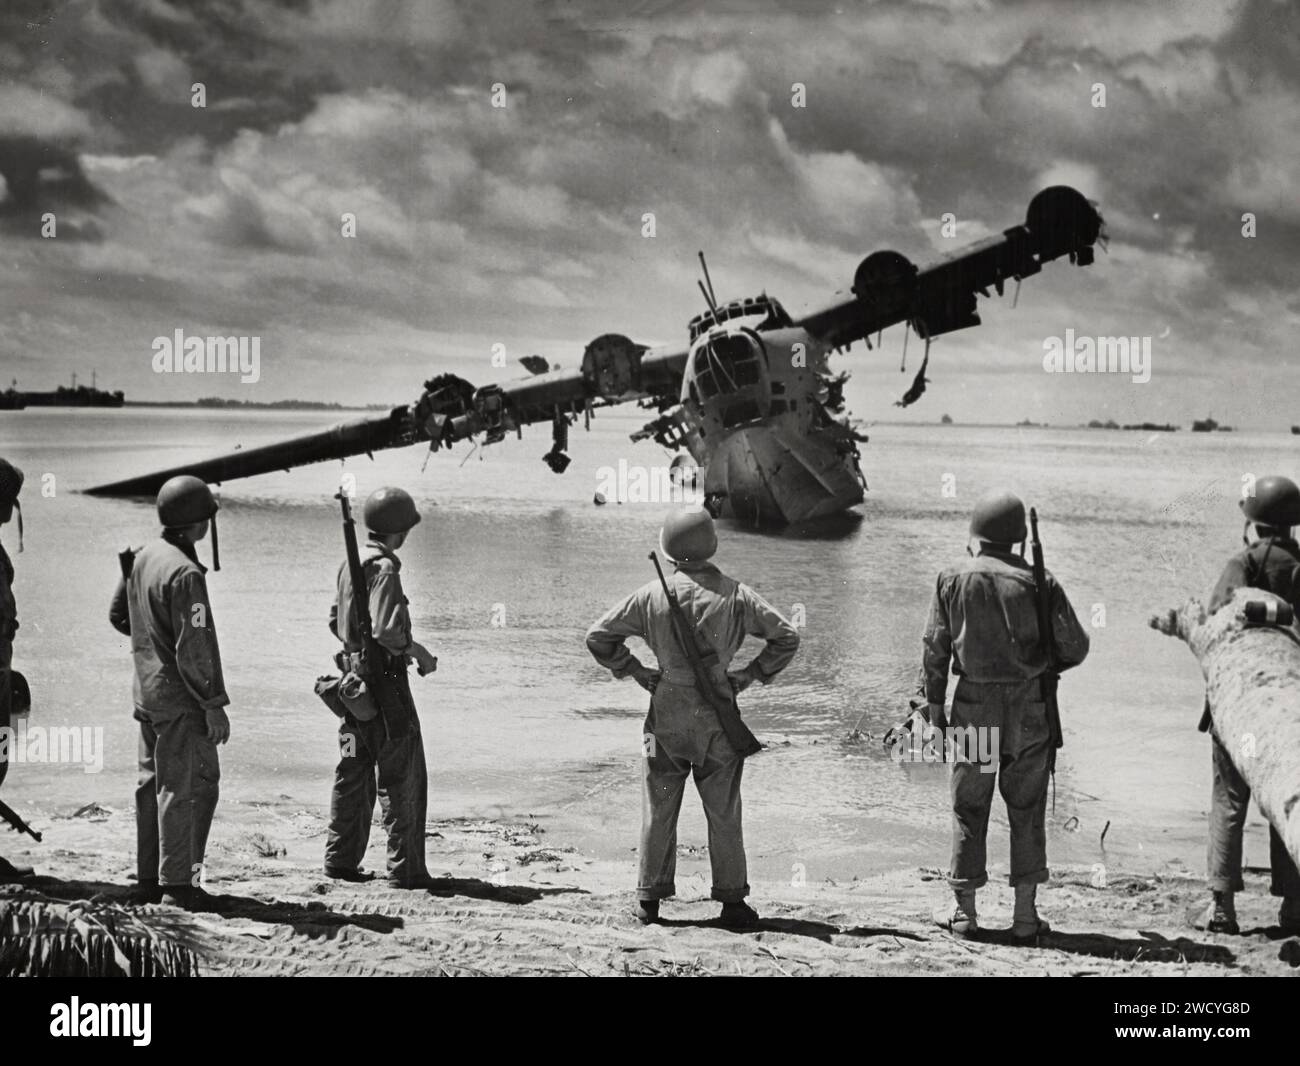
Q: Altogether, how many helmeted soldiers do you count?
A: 6